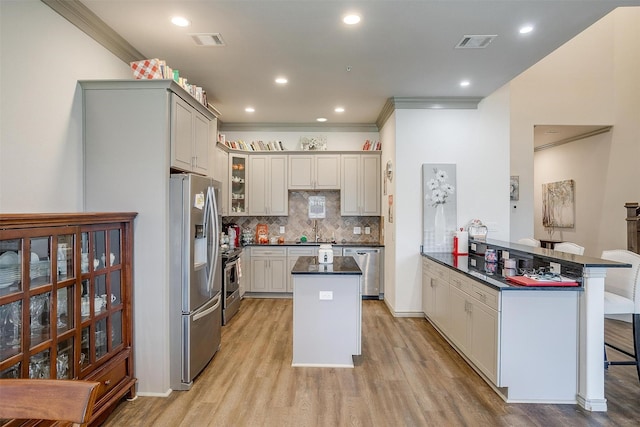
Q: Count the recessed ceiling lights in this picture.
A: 8